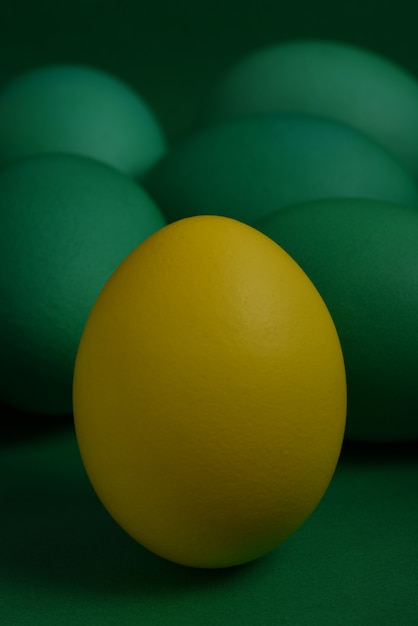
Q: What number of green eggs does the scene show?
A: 5